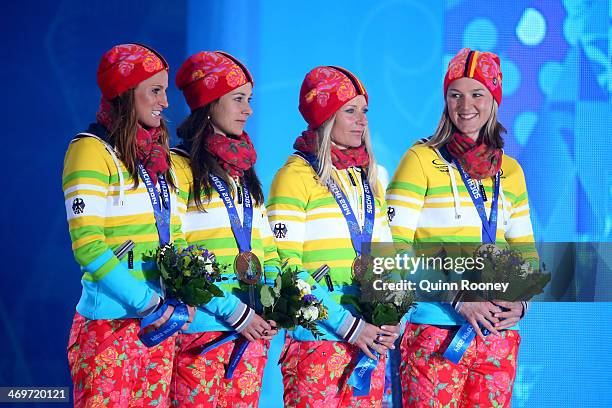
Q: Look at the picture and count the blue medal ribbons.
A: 4